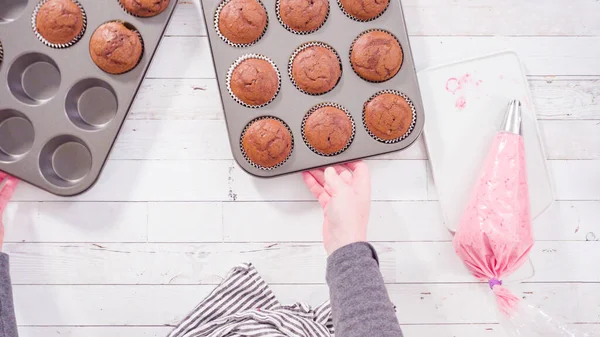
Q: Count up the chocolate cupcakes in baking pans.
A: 12